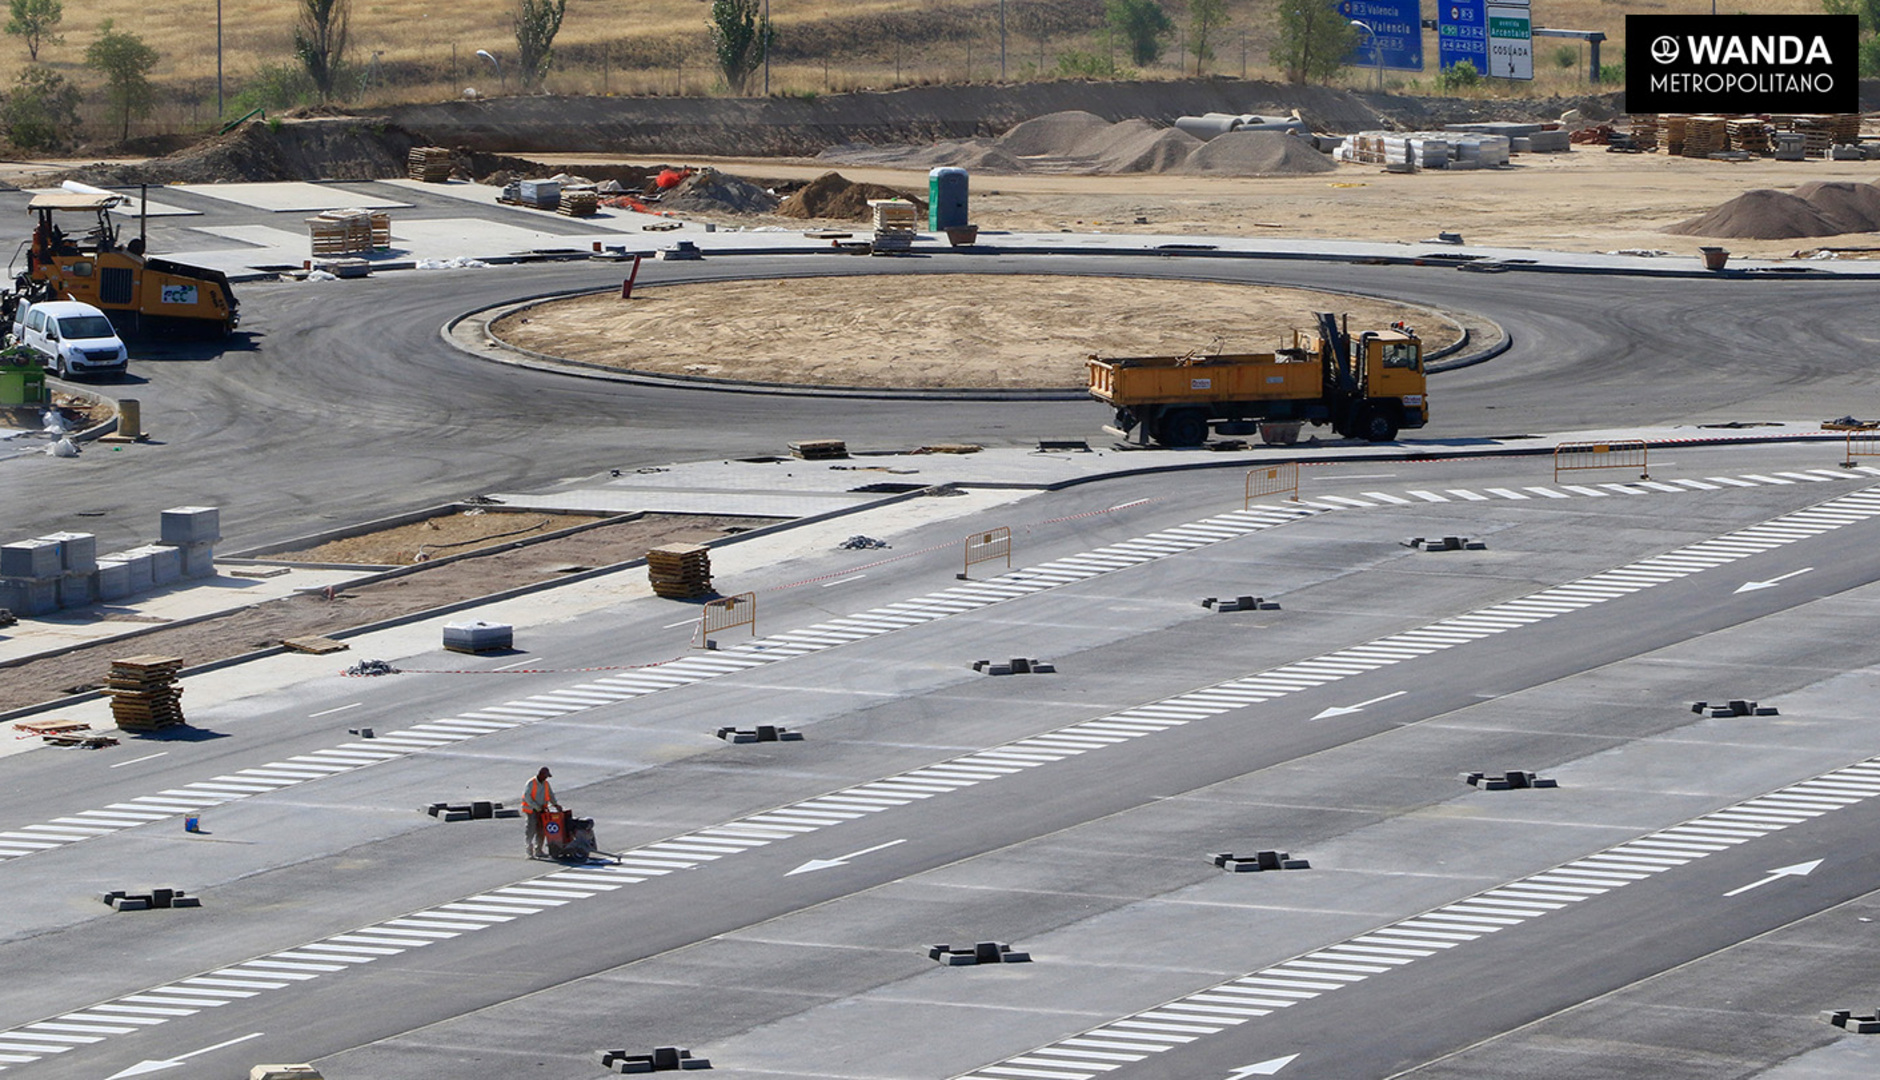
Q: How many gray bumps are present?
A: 12